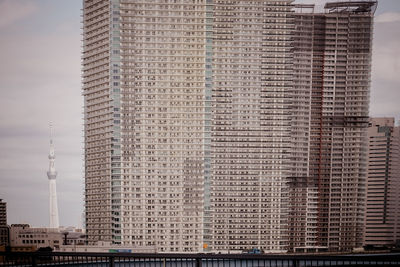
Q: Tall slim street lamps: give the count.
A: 0